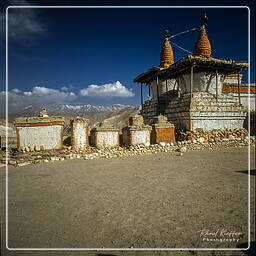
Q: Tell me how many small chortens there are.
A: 5